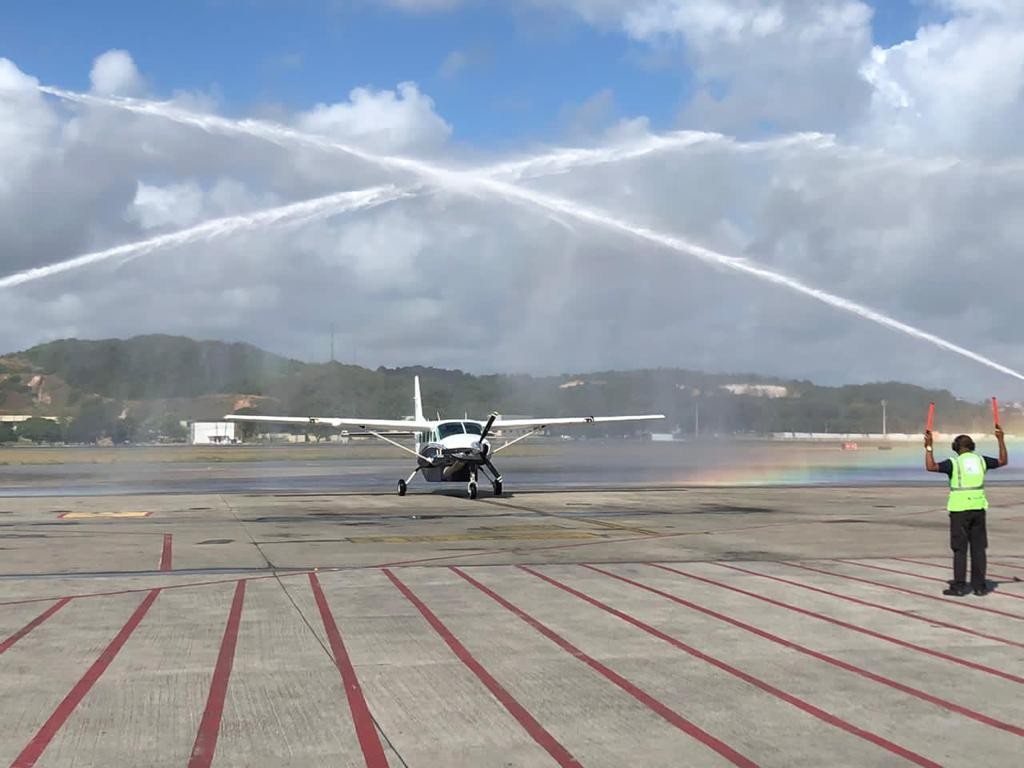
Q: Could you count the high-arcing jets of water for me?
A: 2